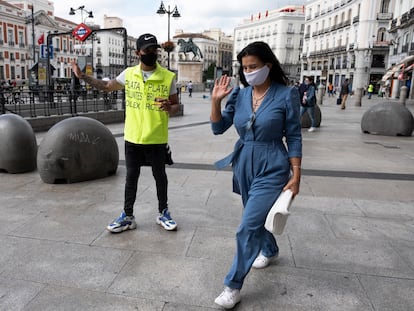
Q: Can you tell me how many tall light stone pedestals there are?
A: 1